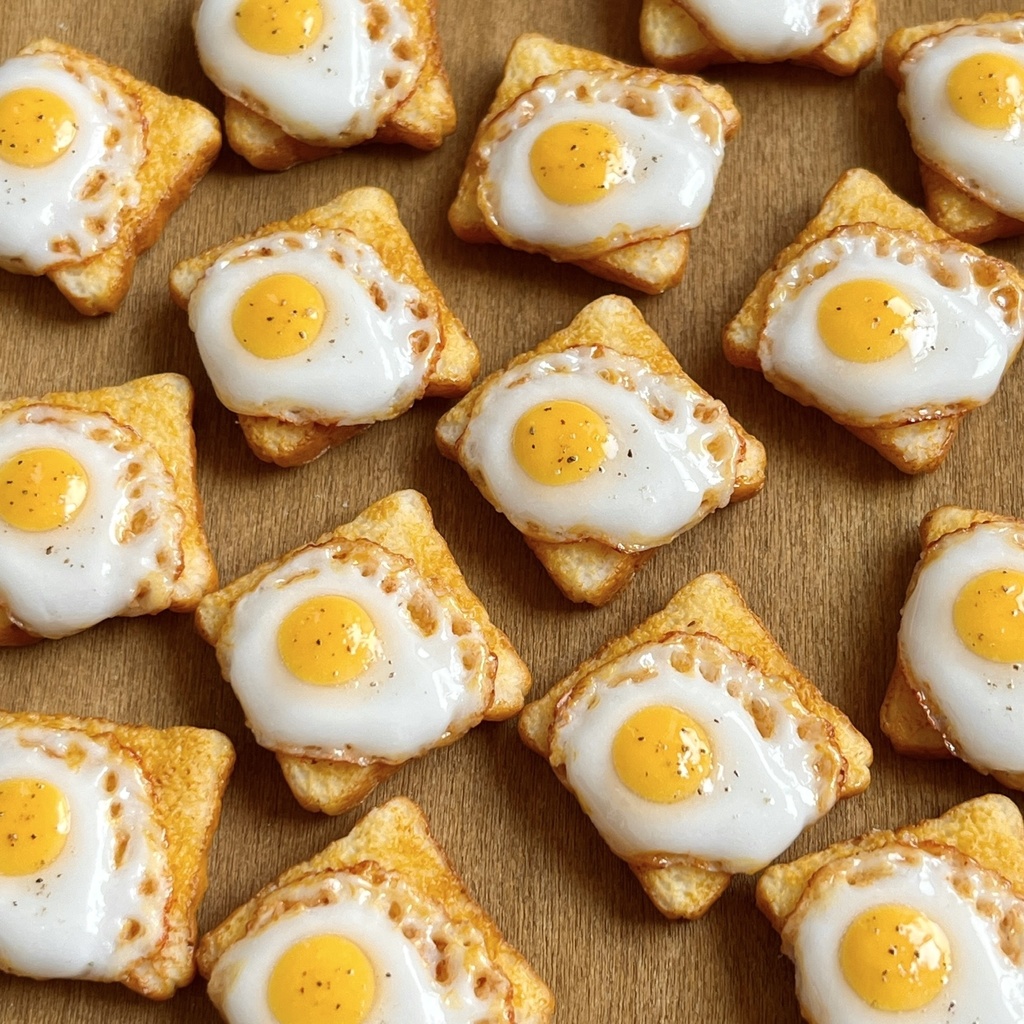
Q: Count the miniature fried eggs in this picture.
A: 15